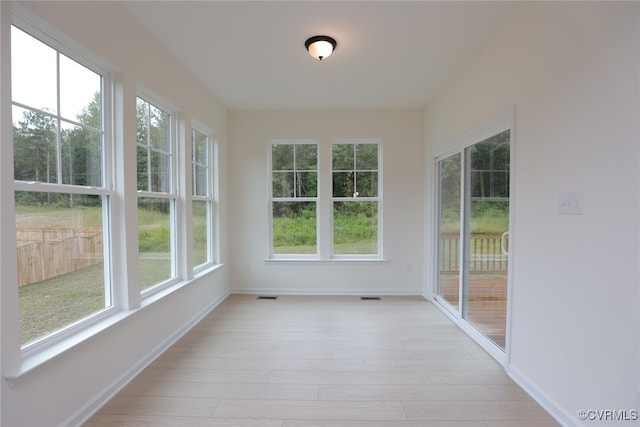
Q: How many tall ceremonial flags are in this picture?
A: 0